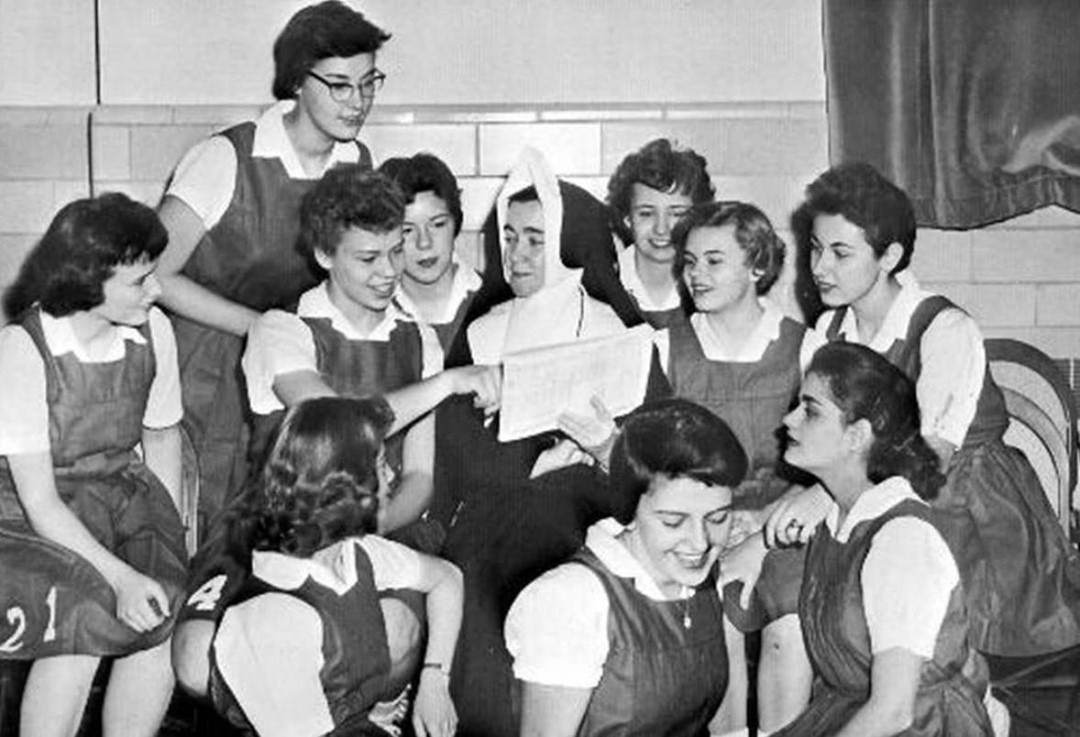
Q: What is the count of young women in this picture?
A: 10